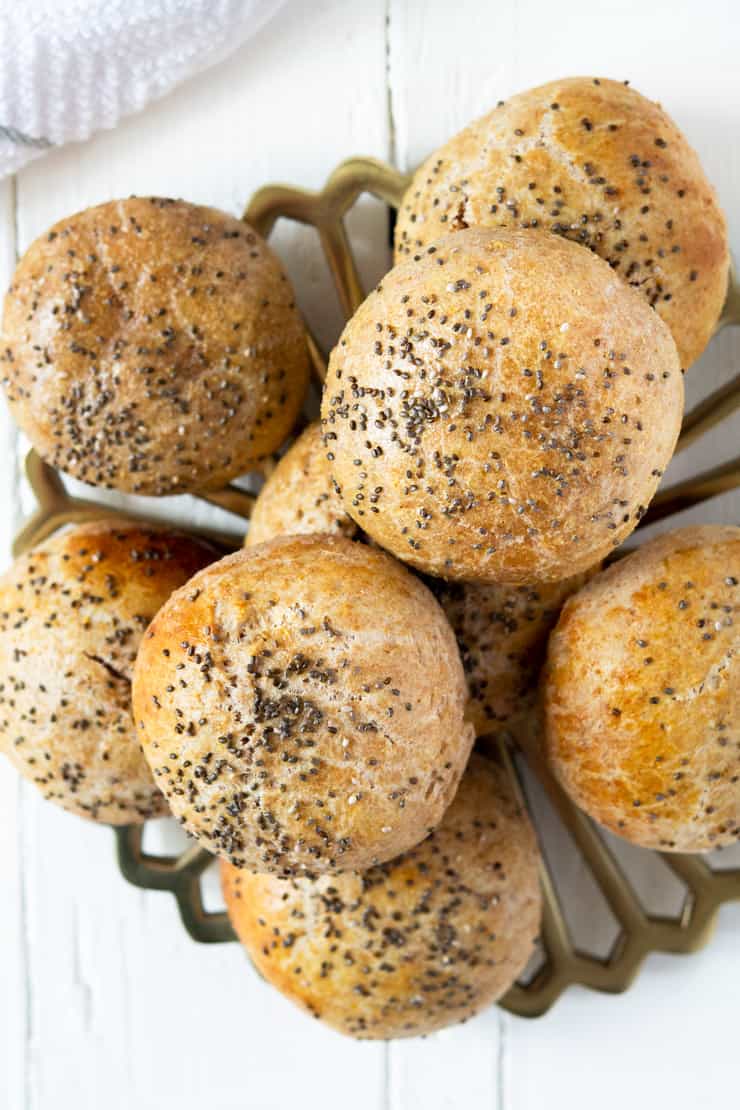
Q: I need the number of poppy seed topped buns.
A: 8